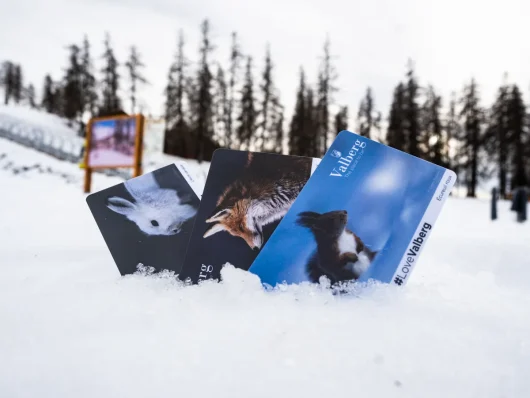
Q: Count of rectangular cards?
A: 3